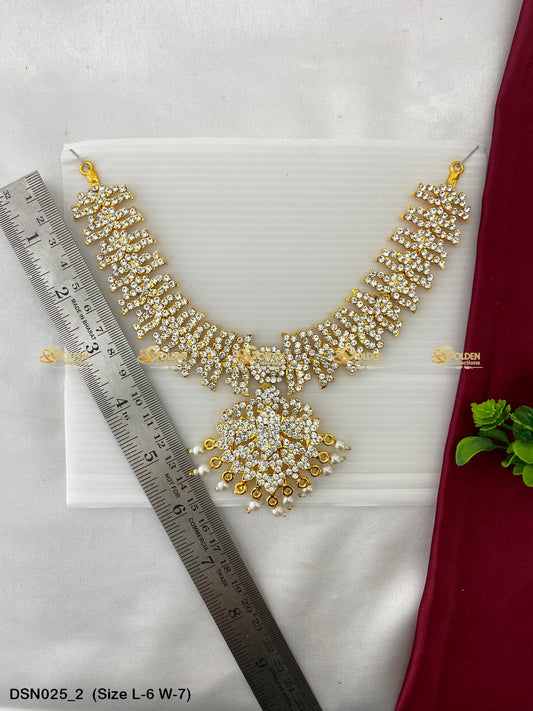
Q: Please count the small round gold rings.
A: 13